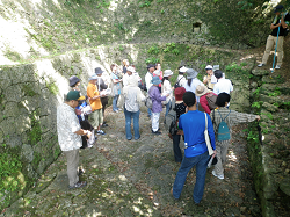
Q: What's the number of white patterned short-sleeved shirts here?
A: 1